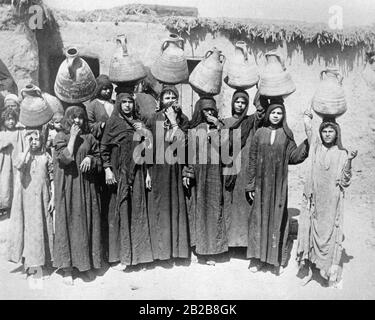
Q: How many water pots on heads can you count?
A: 8